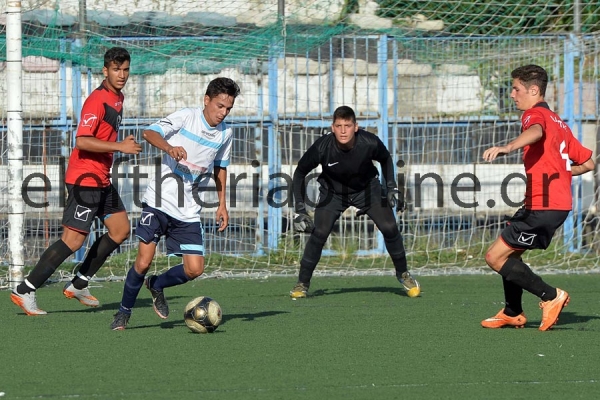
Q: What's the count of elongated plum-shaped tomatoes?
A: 0